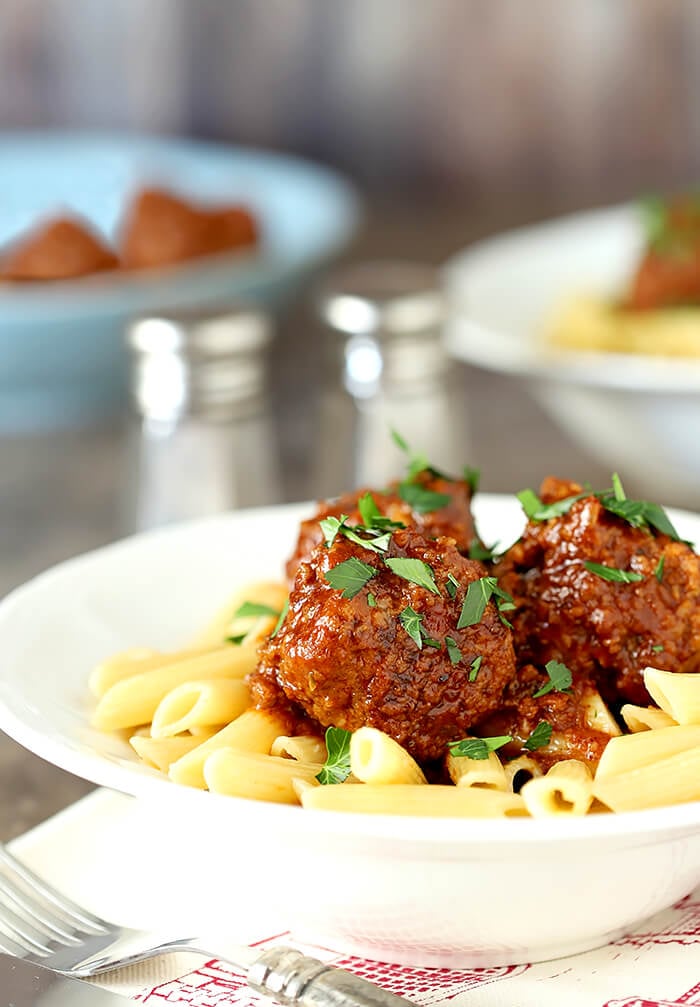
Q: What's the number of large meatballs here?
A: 3